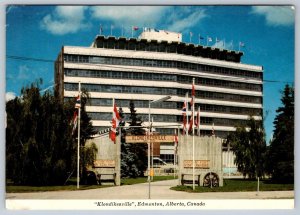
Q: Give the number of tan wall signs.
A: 2